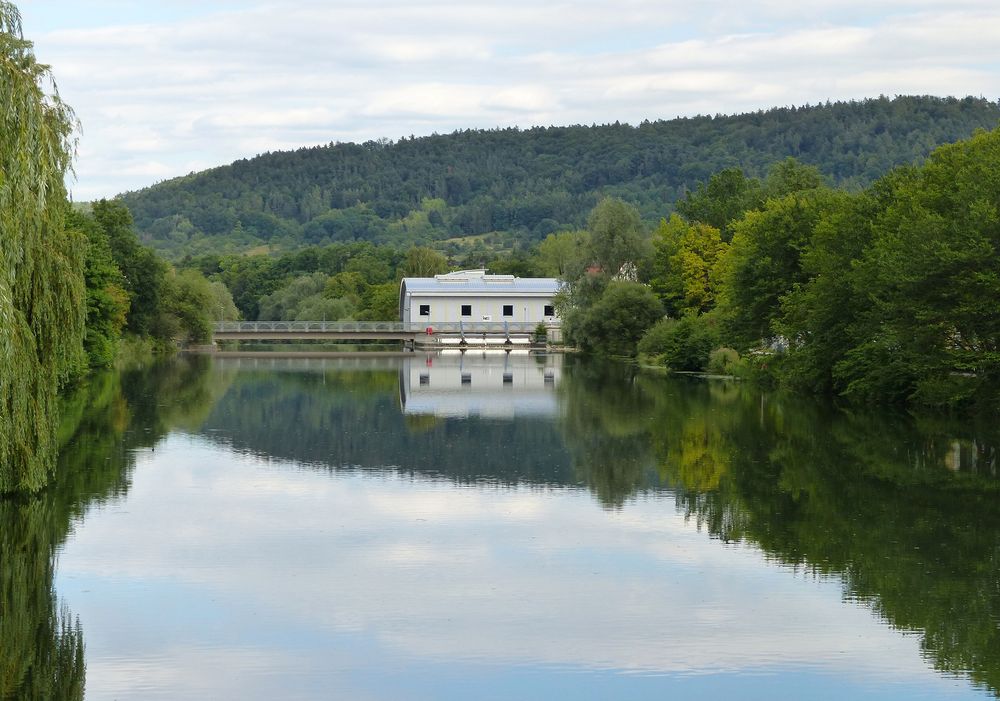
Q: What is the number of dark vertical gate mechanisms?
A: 2